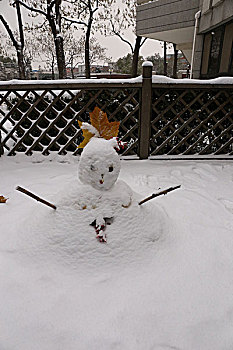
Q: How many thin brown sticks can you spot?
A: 2